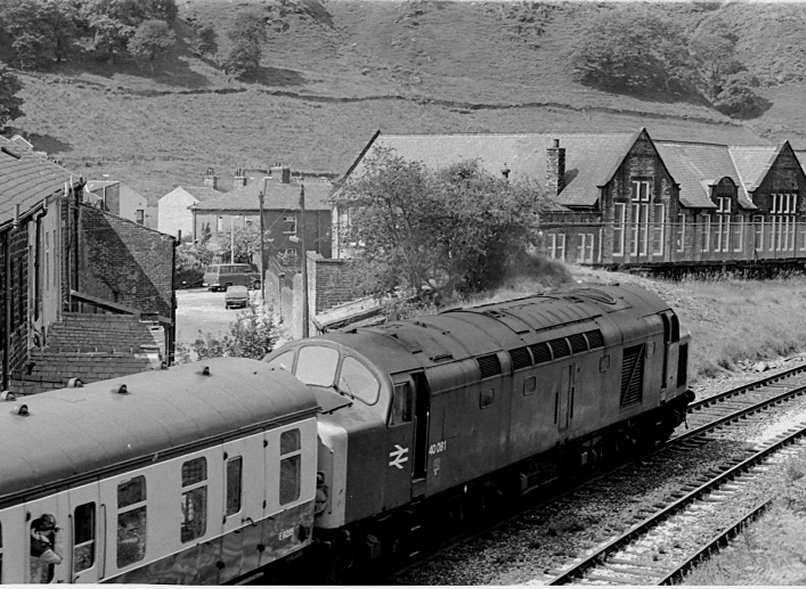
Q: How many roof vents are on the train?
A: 6